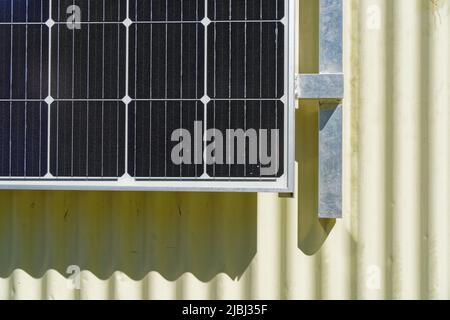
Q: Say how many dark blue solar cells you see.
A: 12